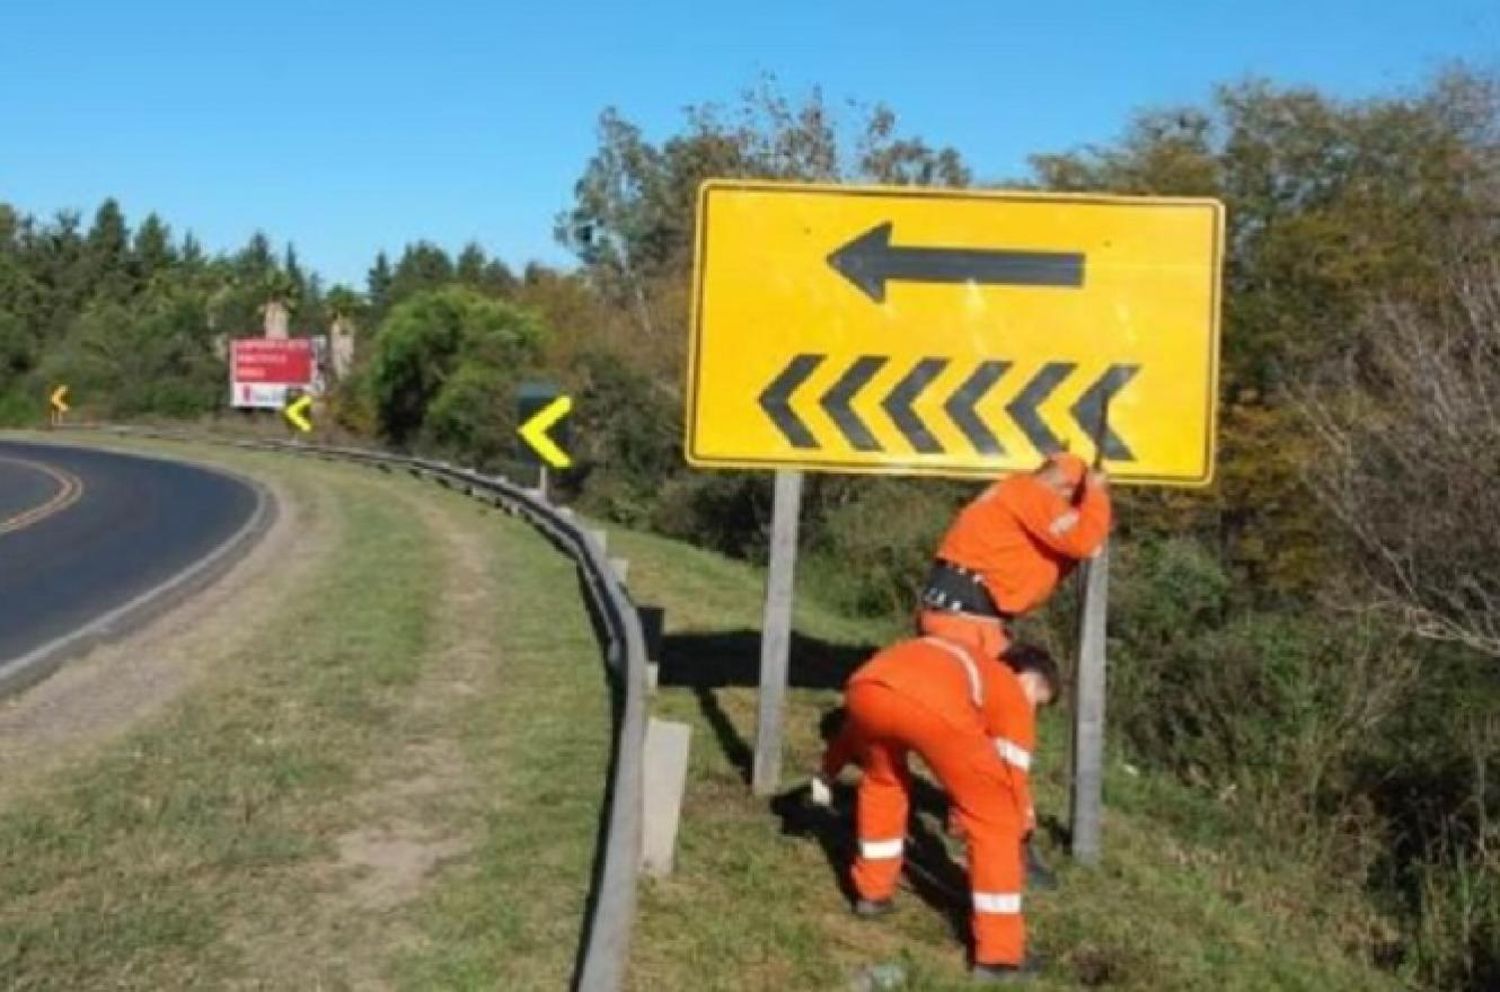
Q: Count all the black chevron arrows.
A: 6